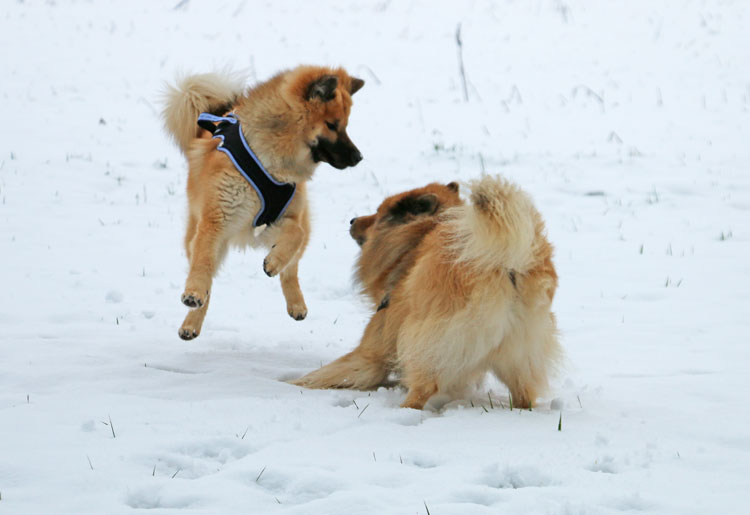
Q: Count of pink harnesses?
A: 0